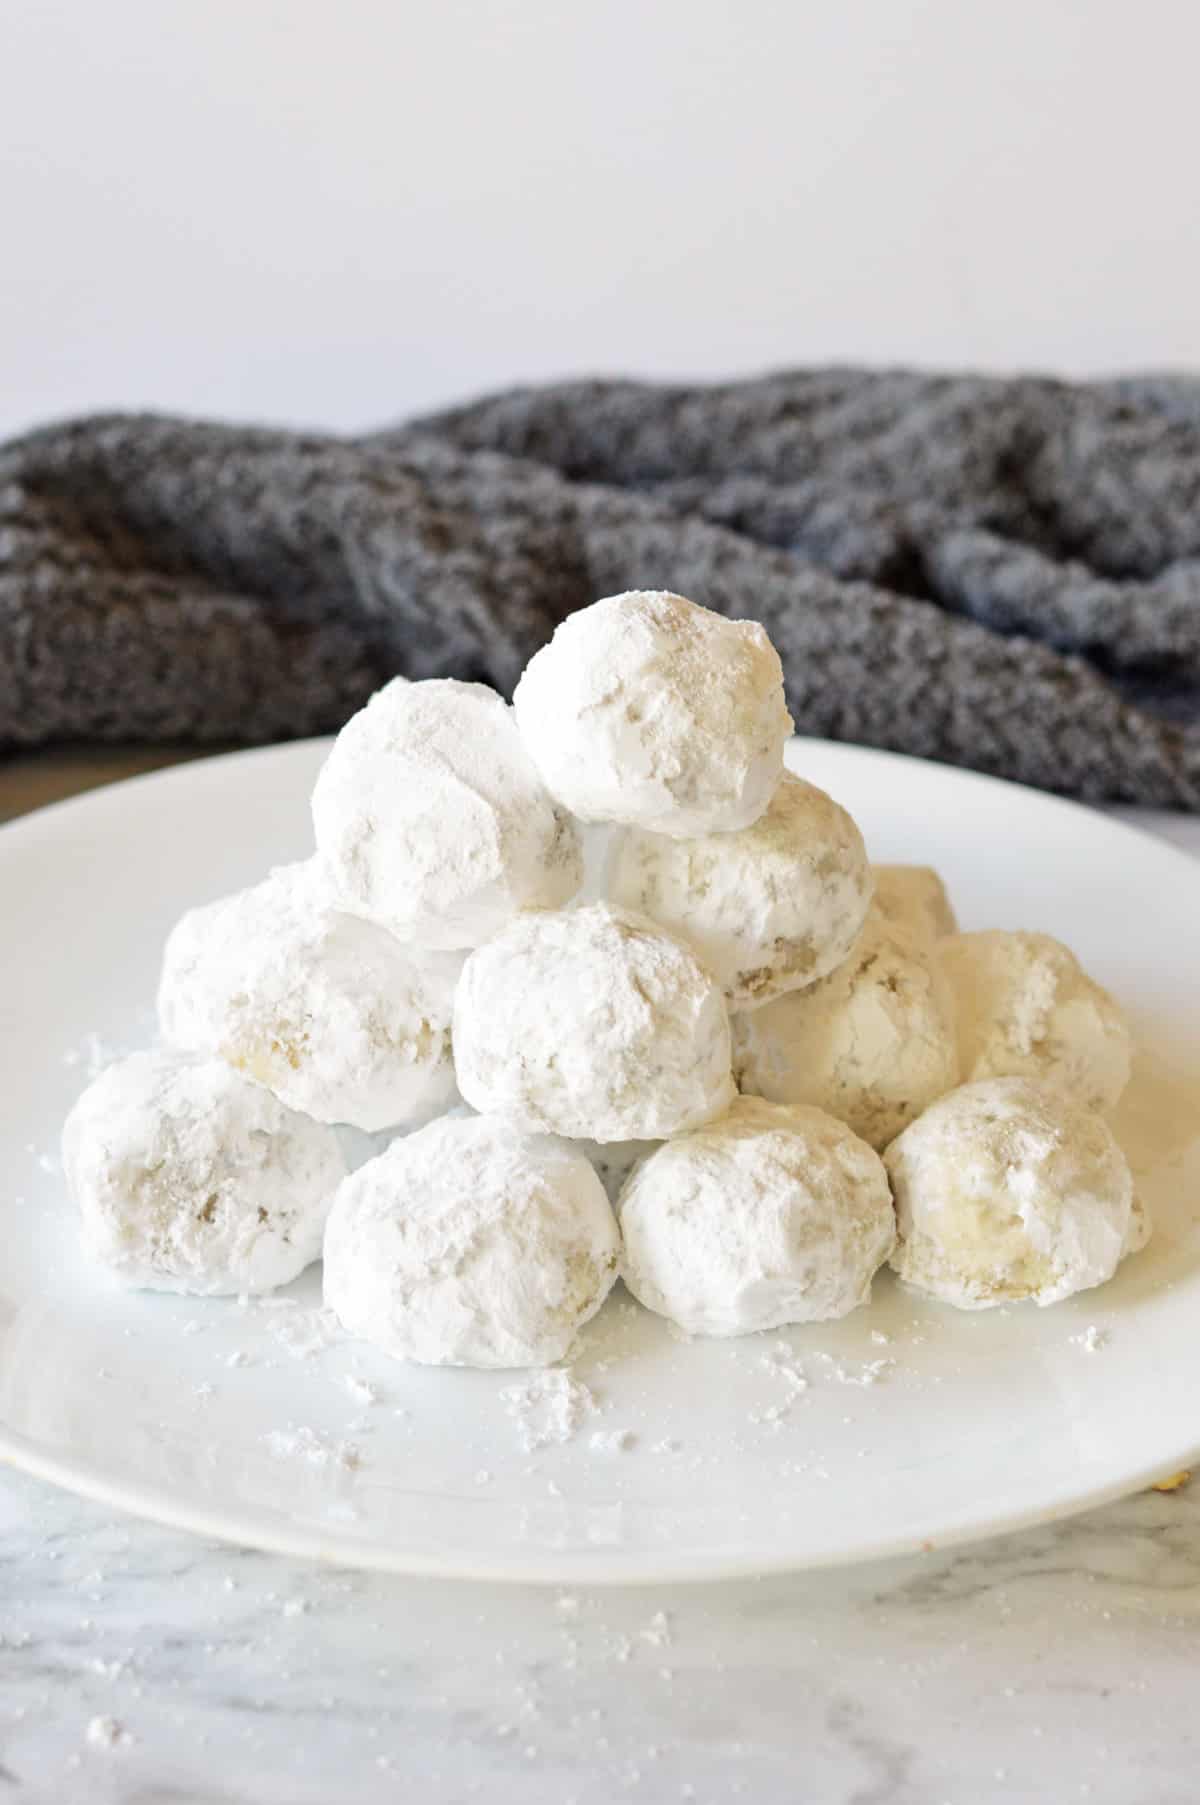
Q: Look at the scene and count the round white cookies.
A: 12